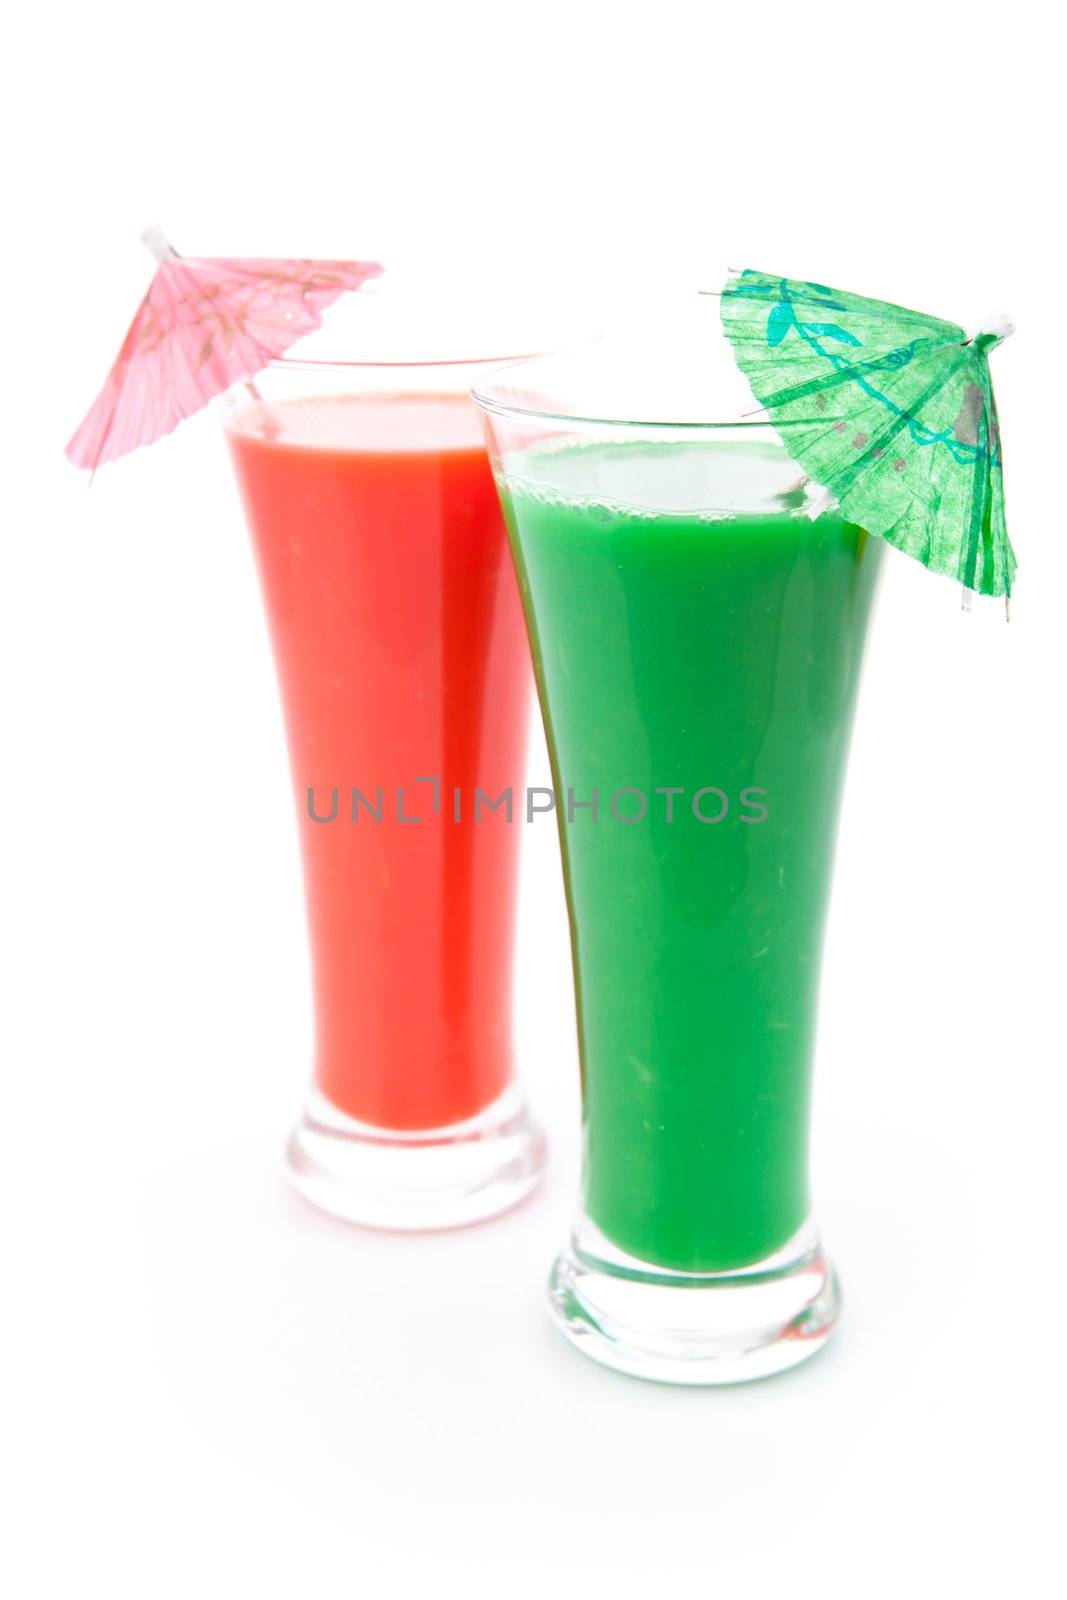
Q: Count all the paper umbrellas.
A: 2